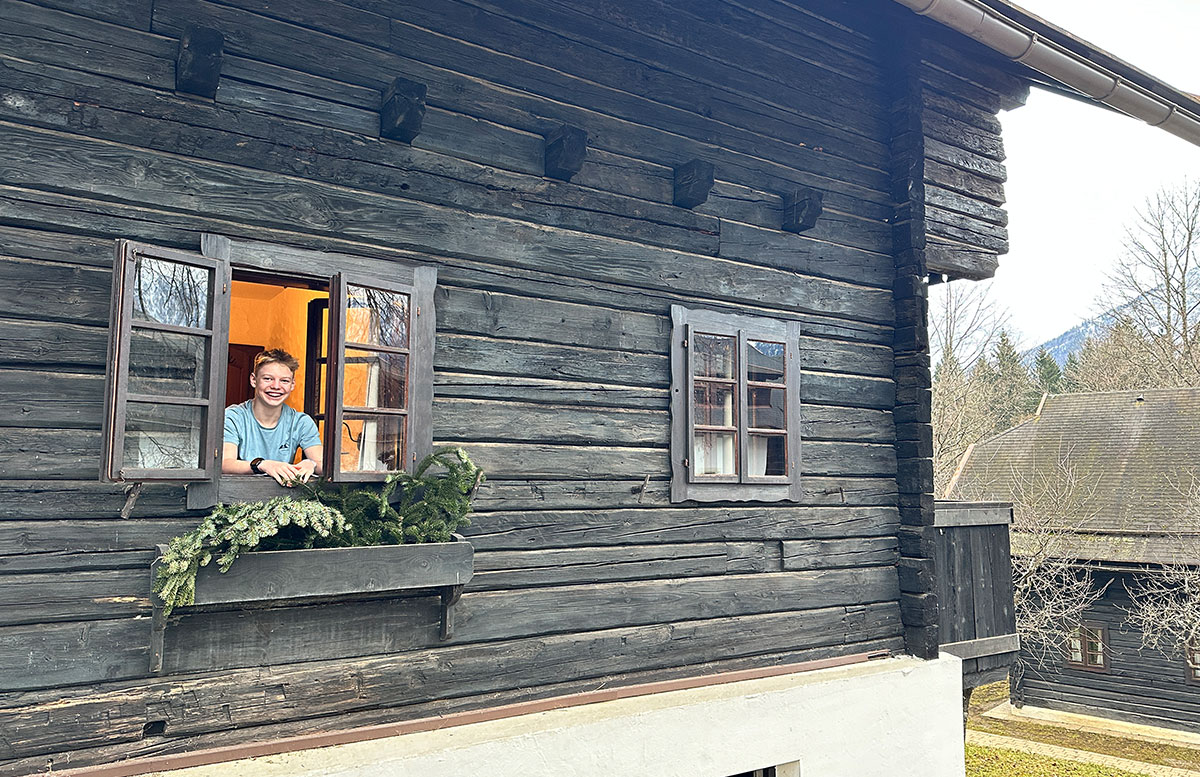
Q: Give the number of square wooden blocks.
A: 5